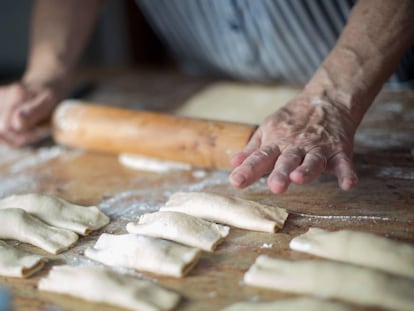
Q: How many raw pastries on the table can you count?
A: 10